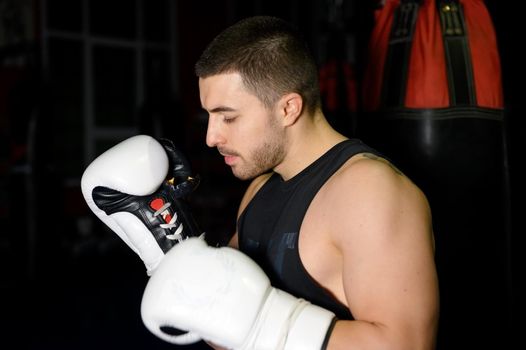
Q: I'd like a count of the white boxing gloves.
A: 2